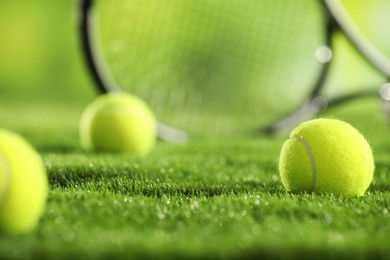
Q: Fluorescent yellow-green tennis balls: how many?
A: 3